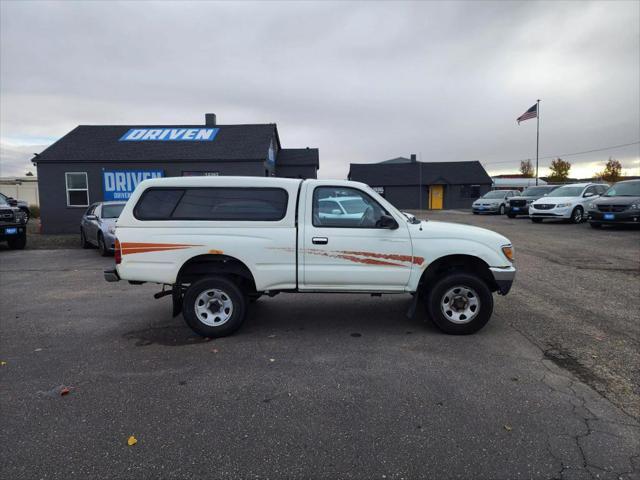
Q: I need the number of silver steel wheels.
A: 2